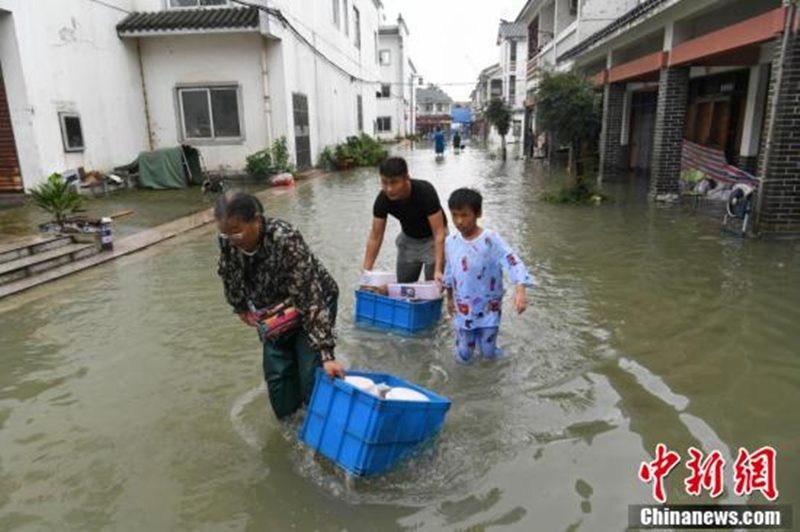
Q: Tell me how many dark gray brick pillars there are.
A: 3